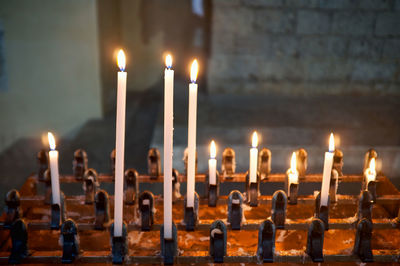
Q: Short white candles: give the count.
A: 6